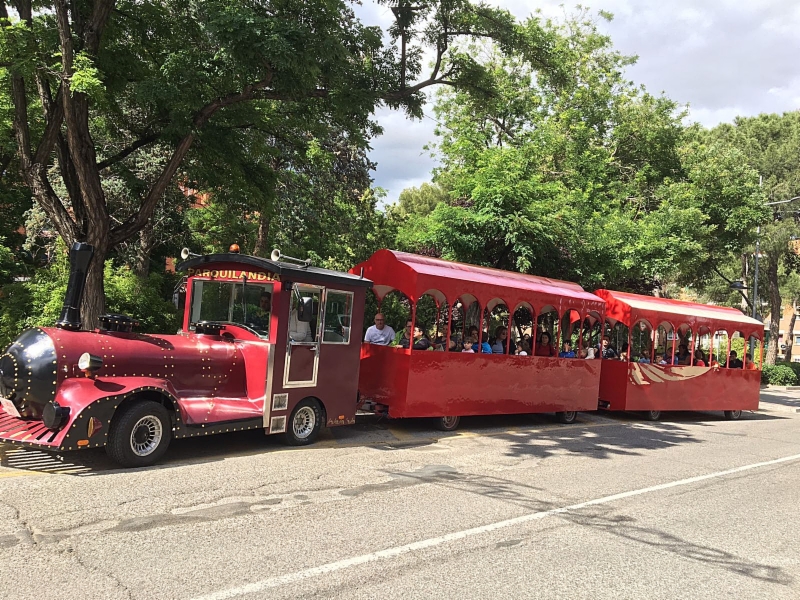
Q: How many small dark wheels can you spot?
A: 4